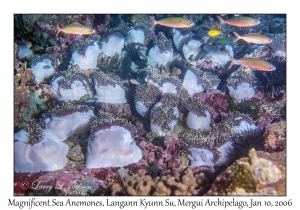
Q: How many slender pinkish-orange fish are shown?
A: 5